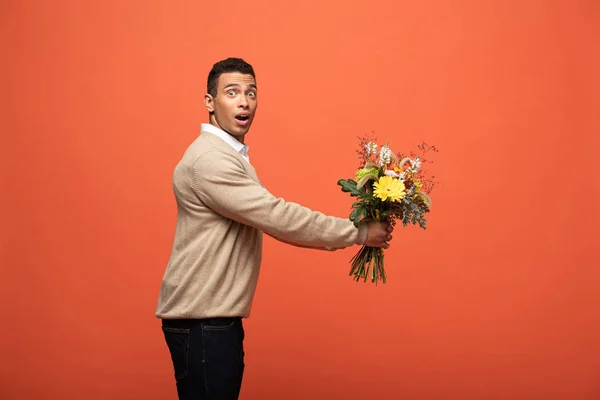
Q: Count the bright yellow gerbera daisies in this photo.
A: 1